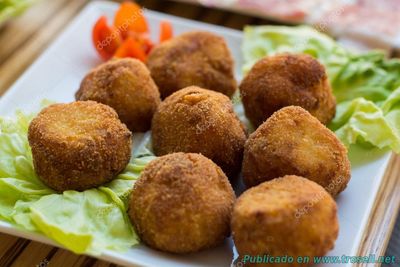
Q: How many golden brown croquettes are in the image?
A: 8